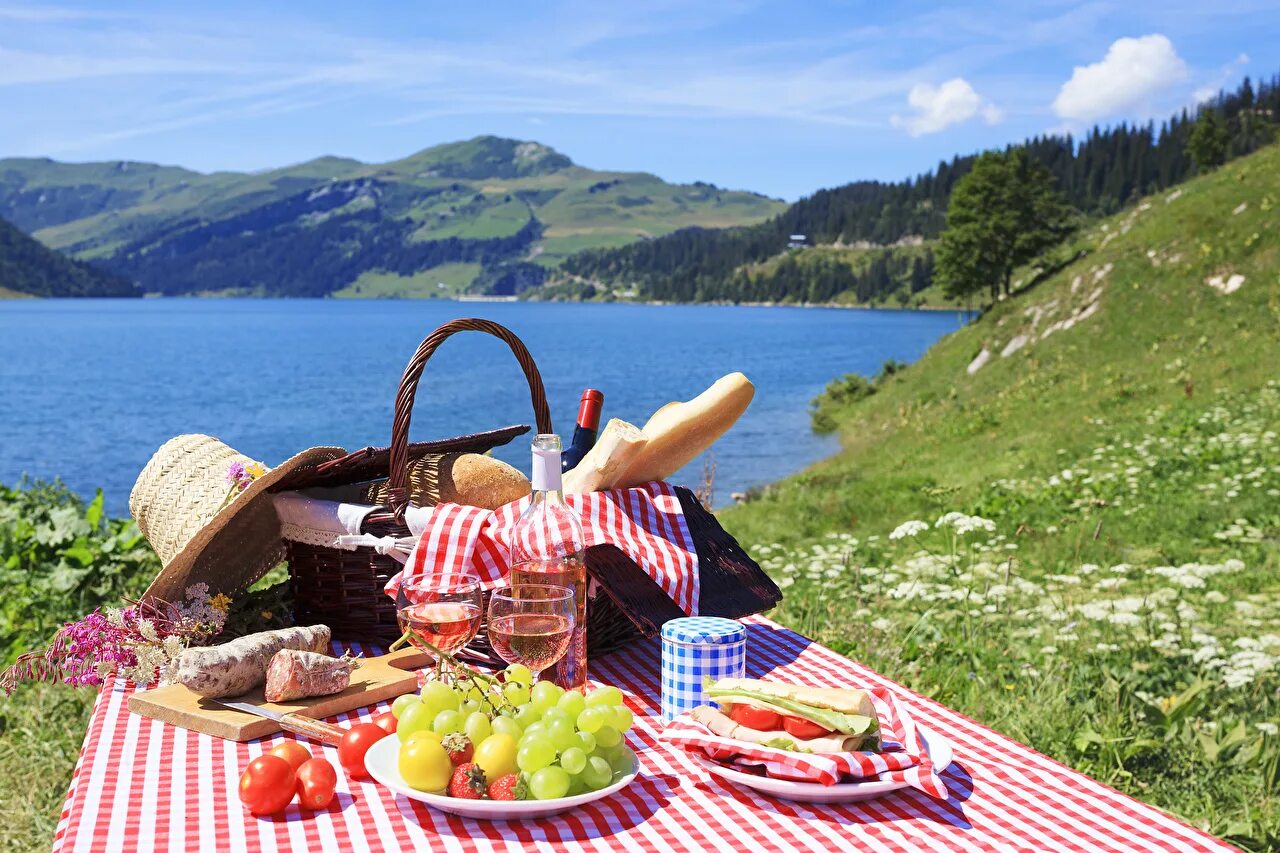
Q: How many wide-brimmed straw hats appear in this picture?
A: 1